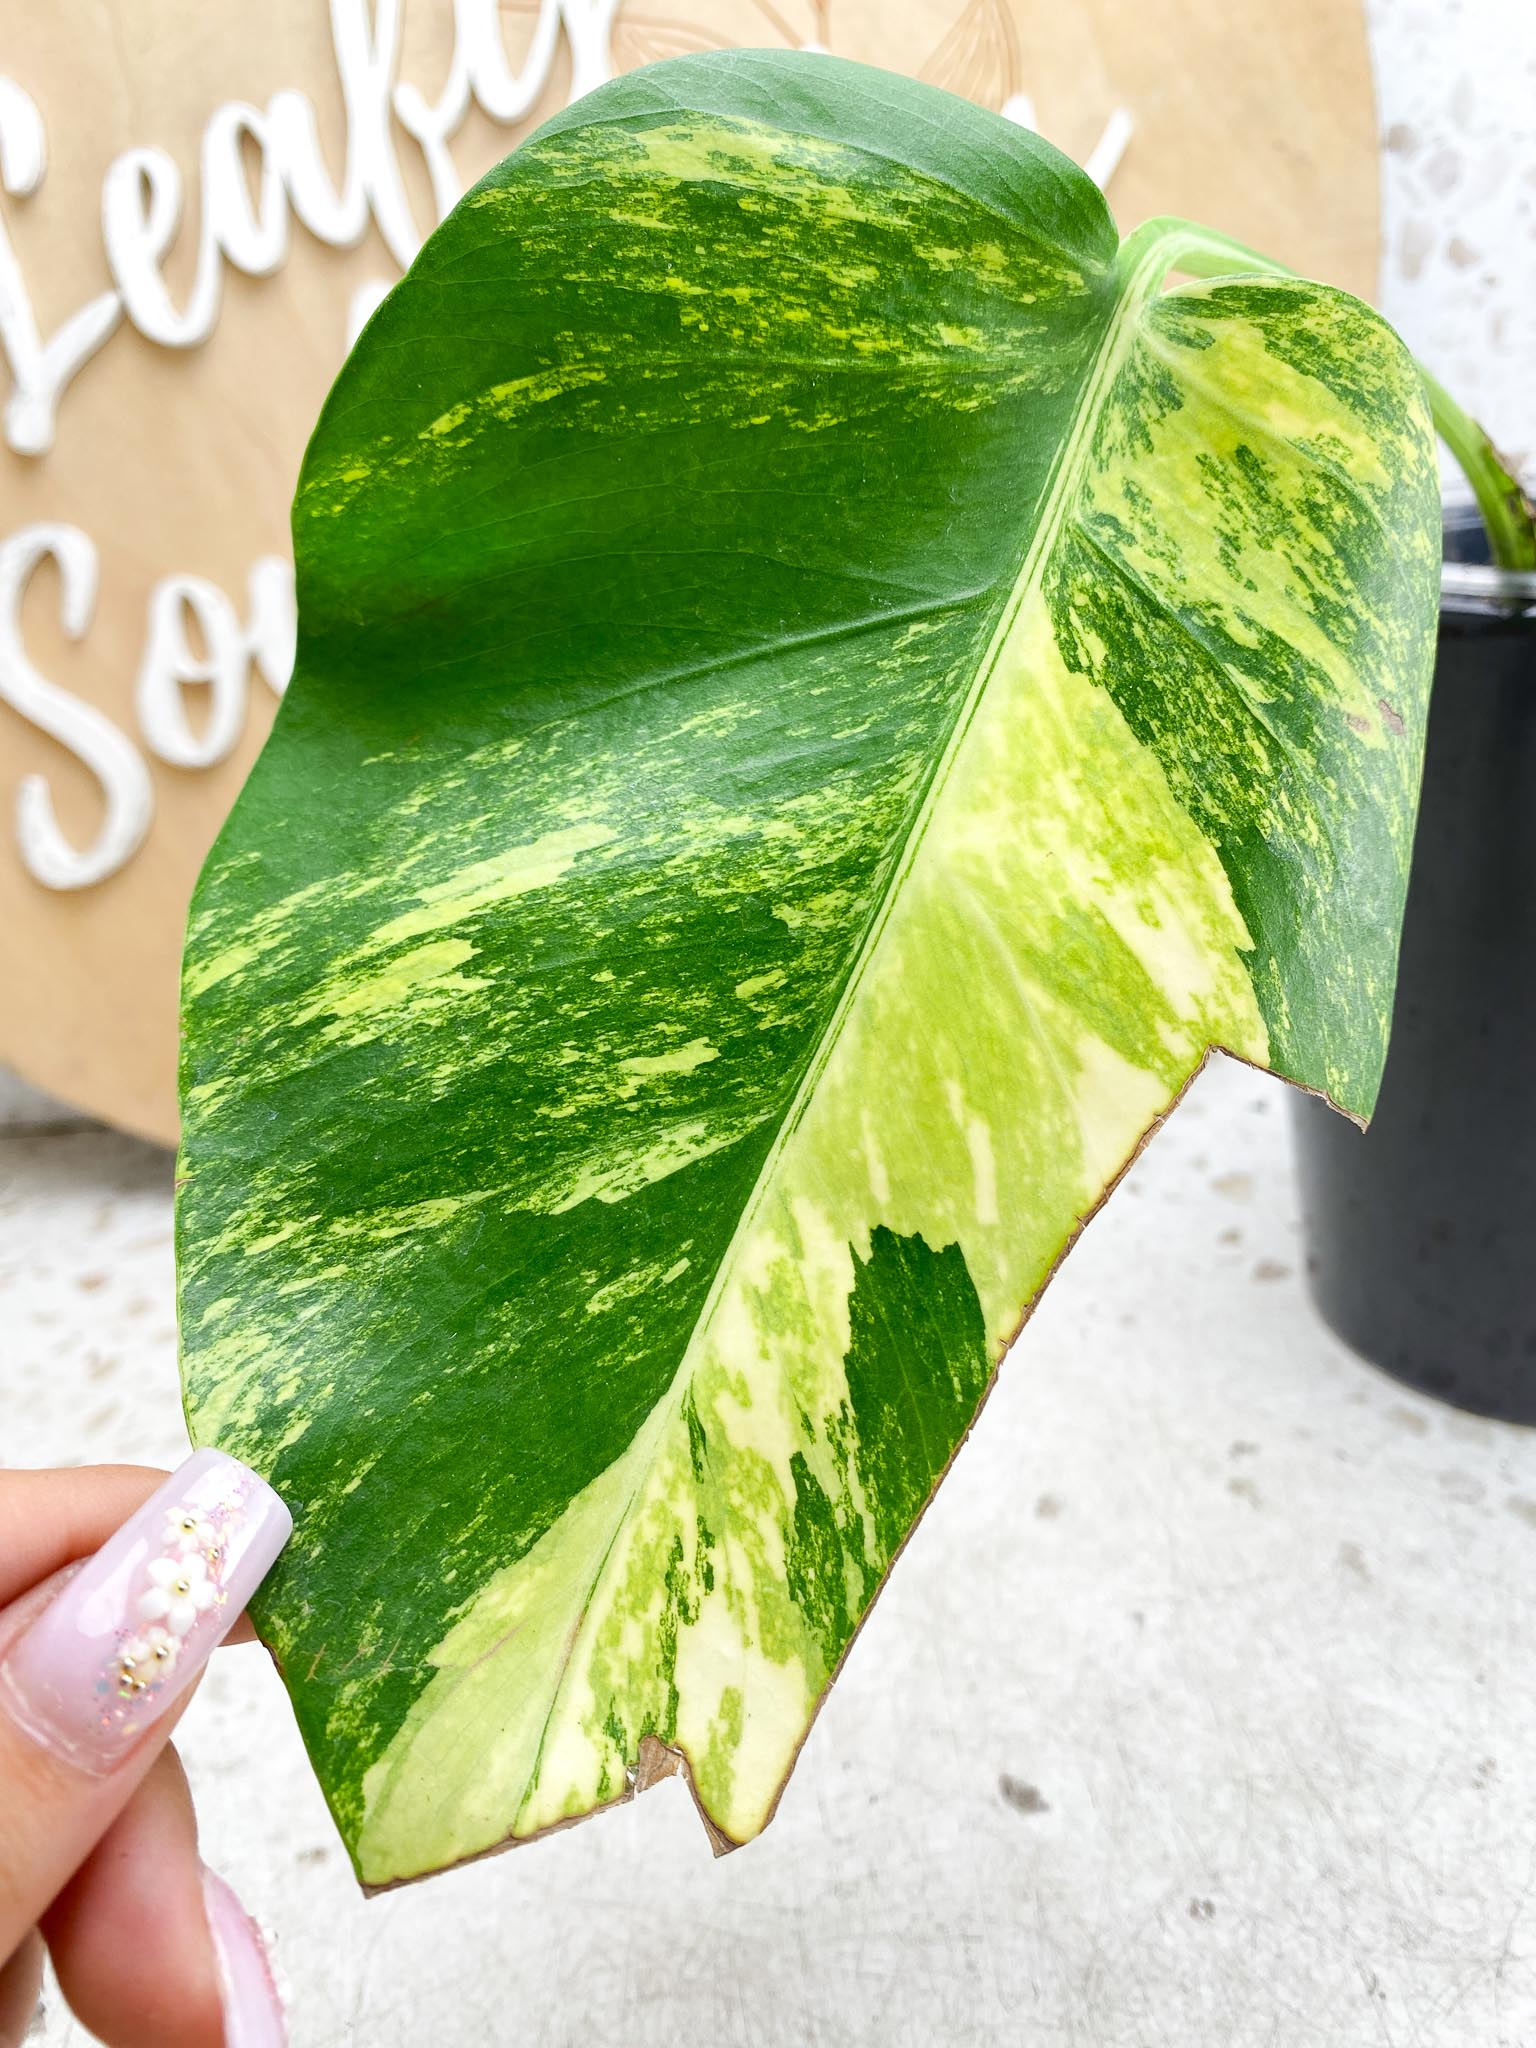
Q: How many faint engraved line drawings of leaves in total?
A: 2